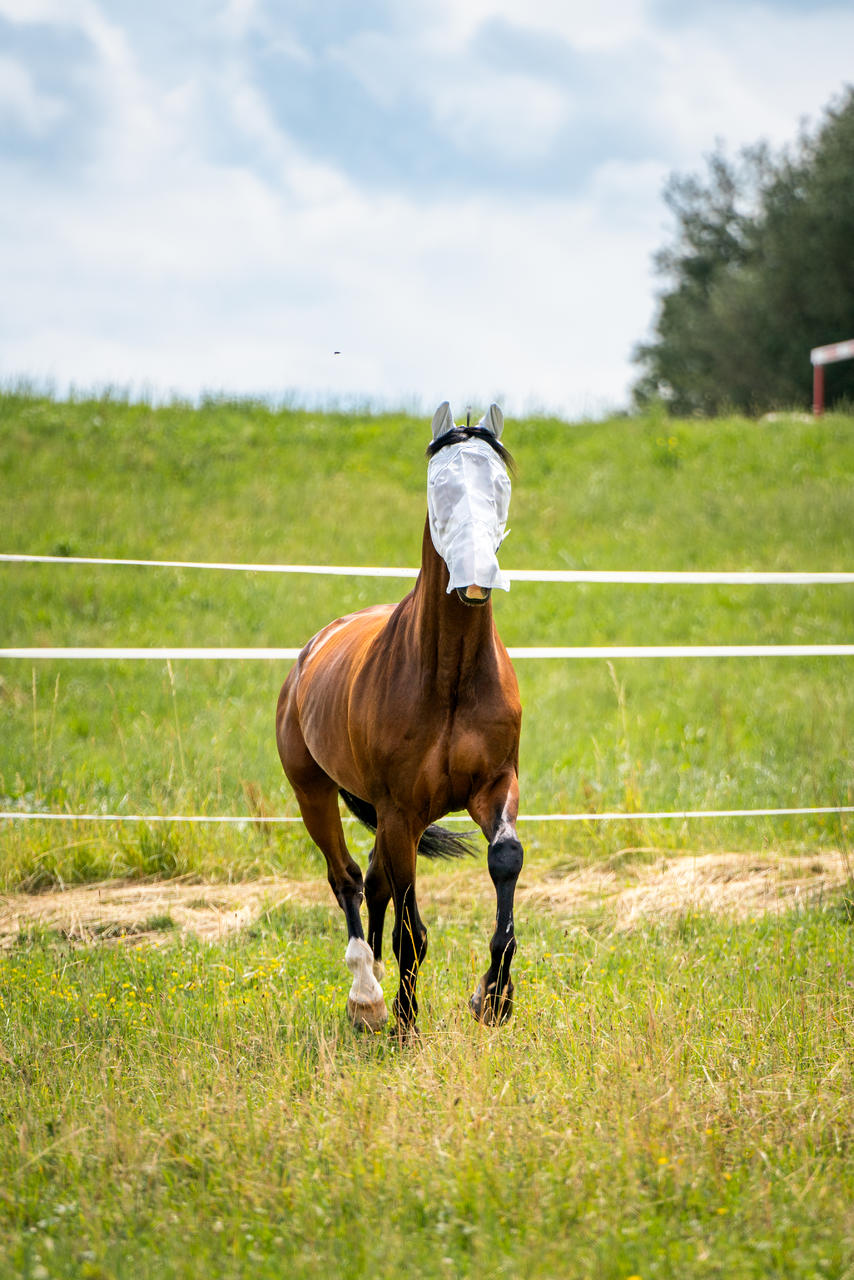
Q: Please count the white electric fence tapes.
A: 3